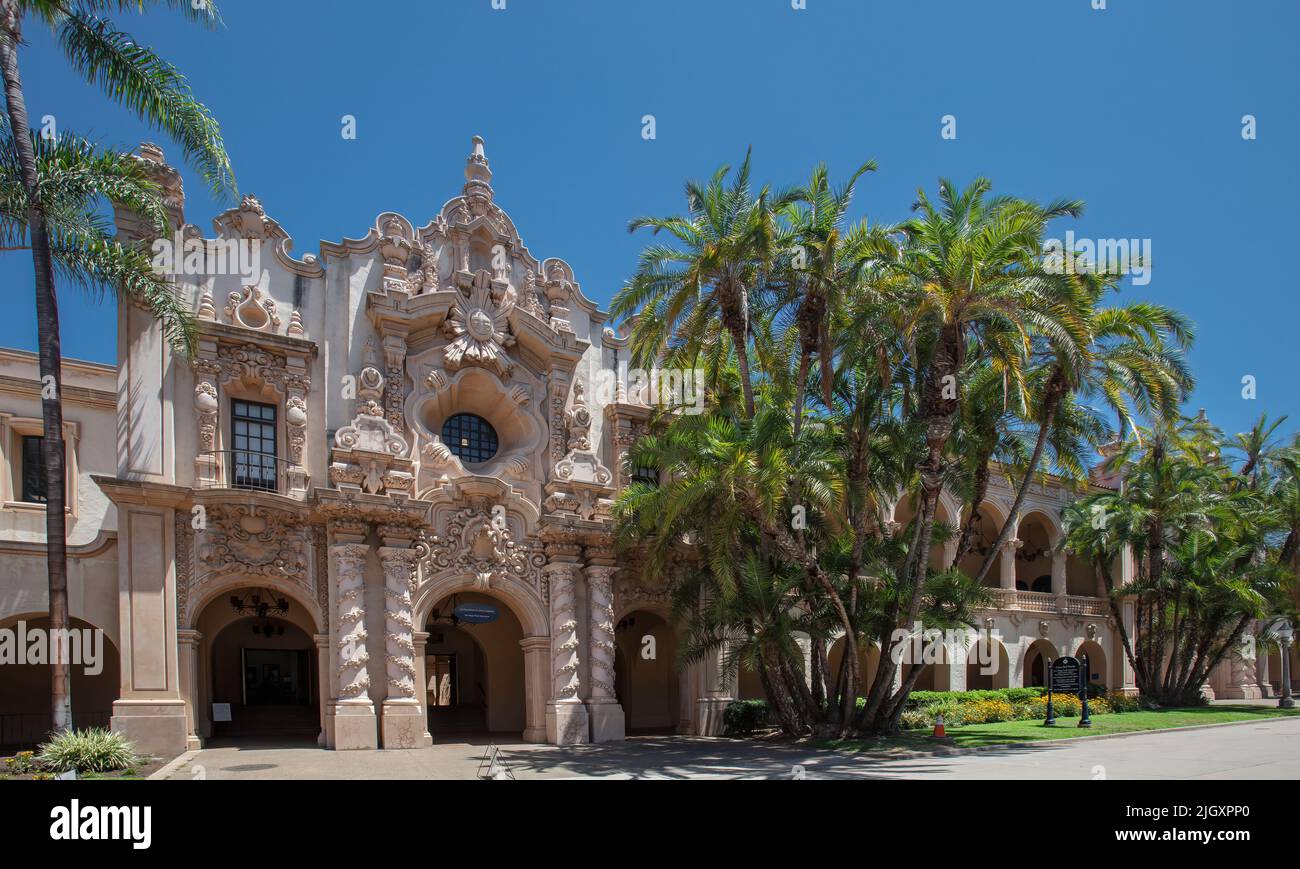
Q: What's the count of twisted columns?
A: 4